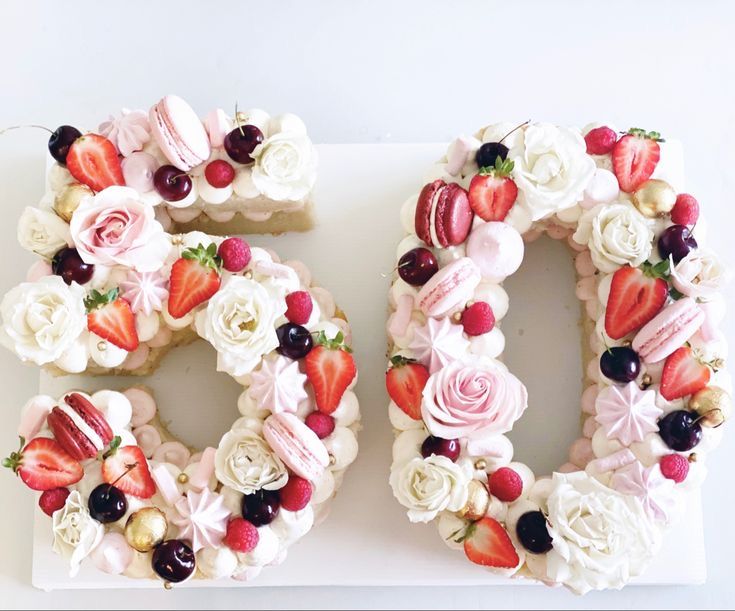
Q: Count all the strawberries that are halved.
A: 12